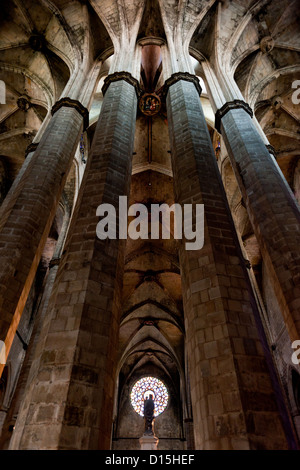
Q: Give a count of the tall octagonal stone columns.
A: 4